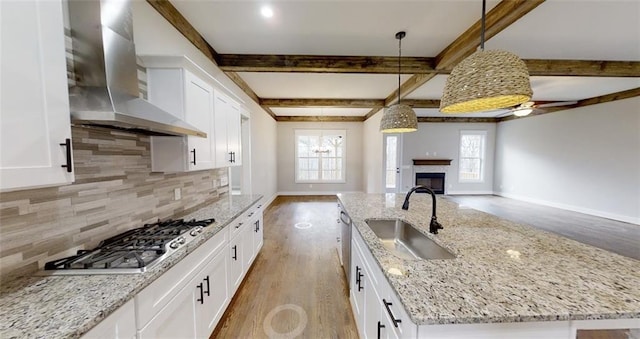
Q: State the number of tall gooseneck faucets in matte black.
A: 1